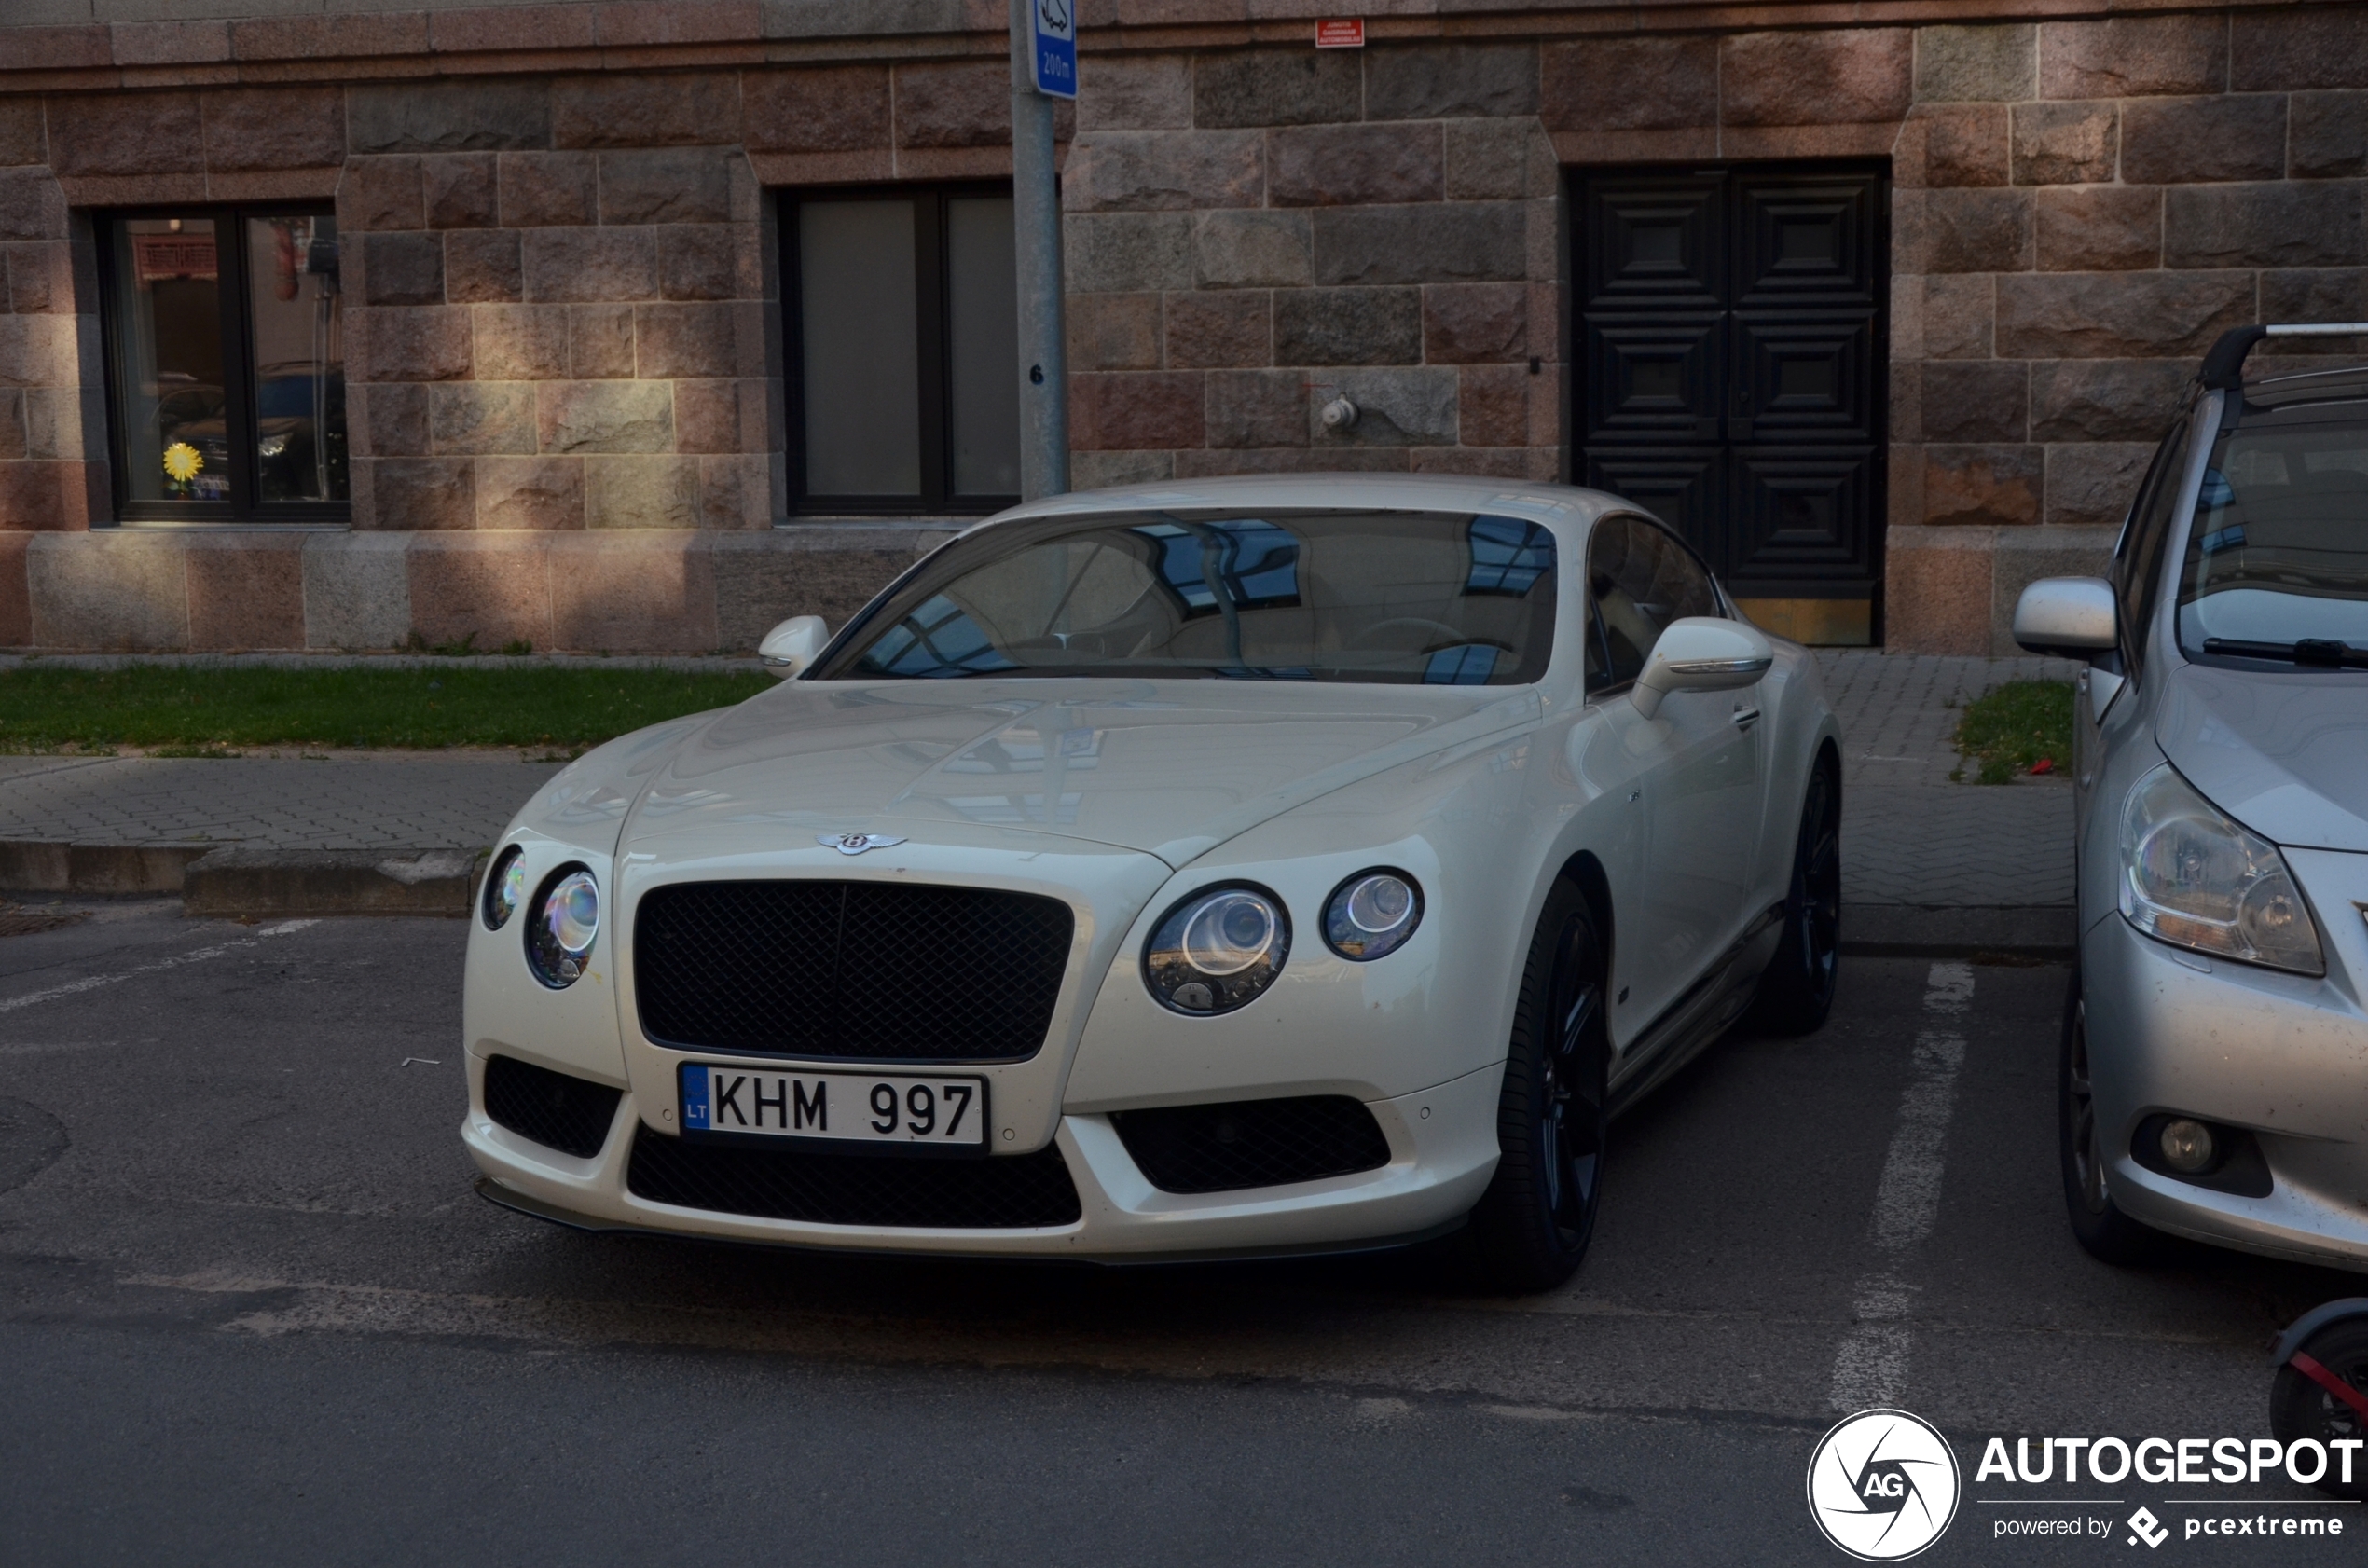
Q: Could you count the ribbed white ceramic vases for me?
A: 0